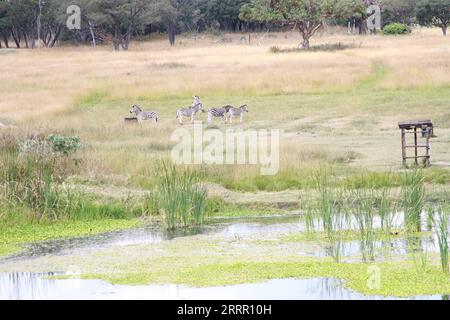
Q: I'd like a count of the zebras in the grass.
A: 5